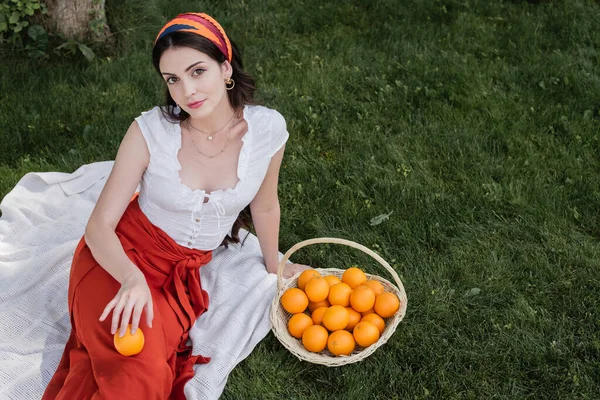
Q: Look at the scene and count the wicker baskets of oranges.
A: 1